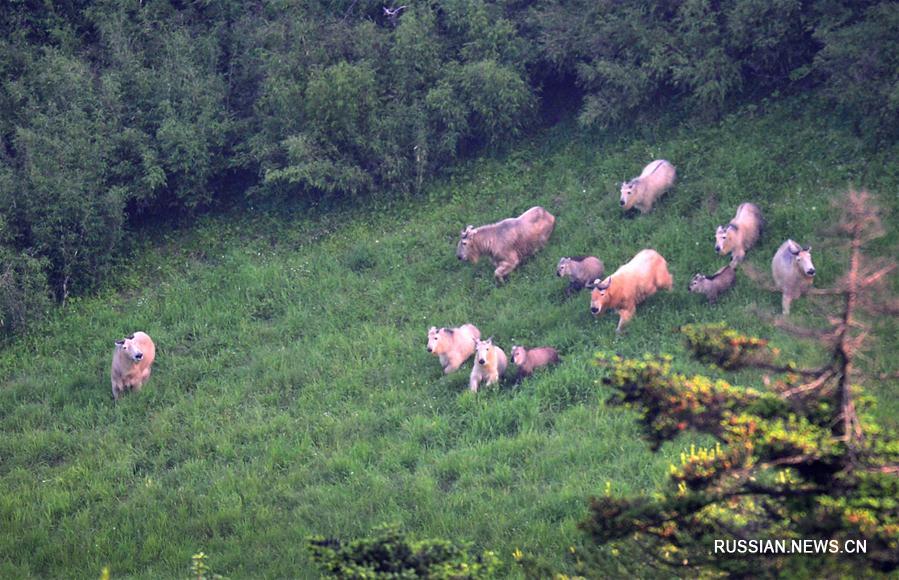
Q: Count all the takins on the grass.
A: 11